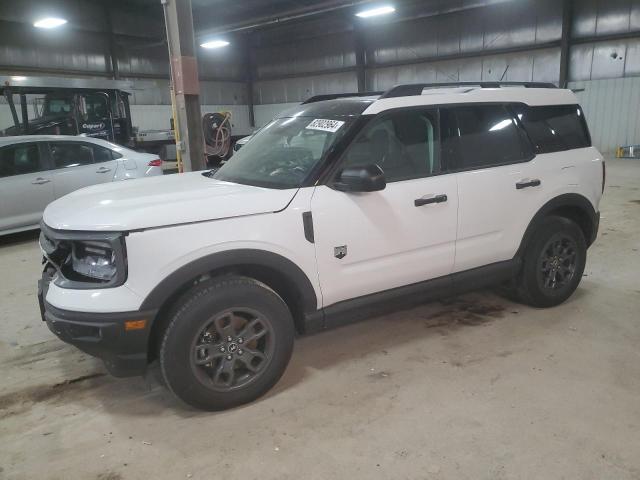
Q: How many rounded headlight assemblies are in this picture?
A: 1